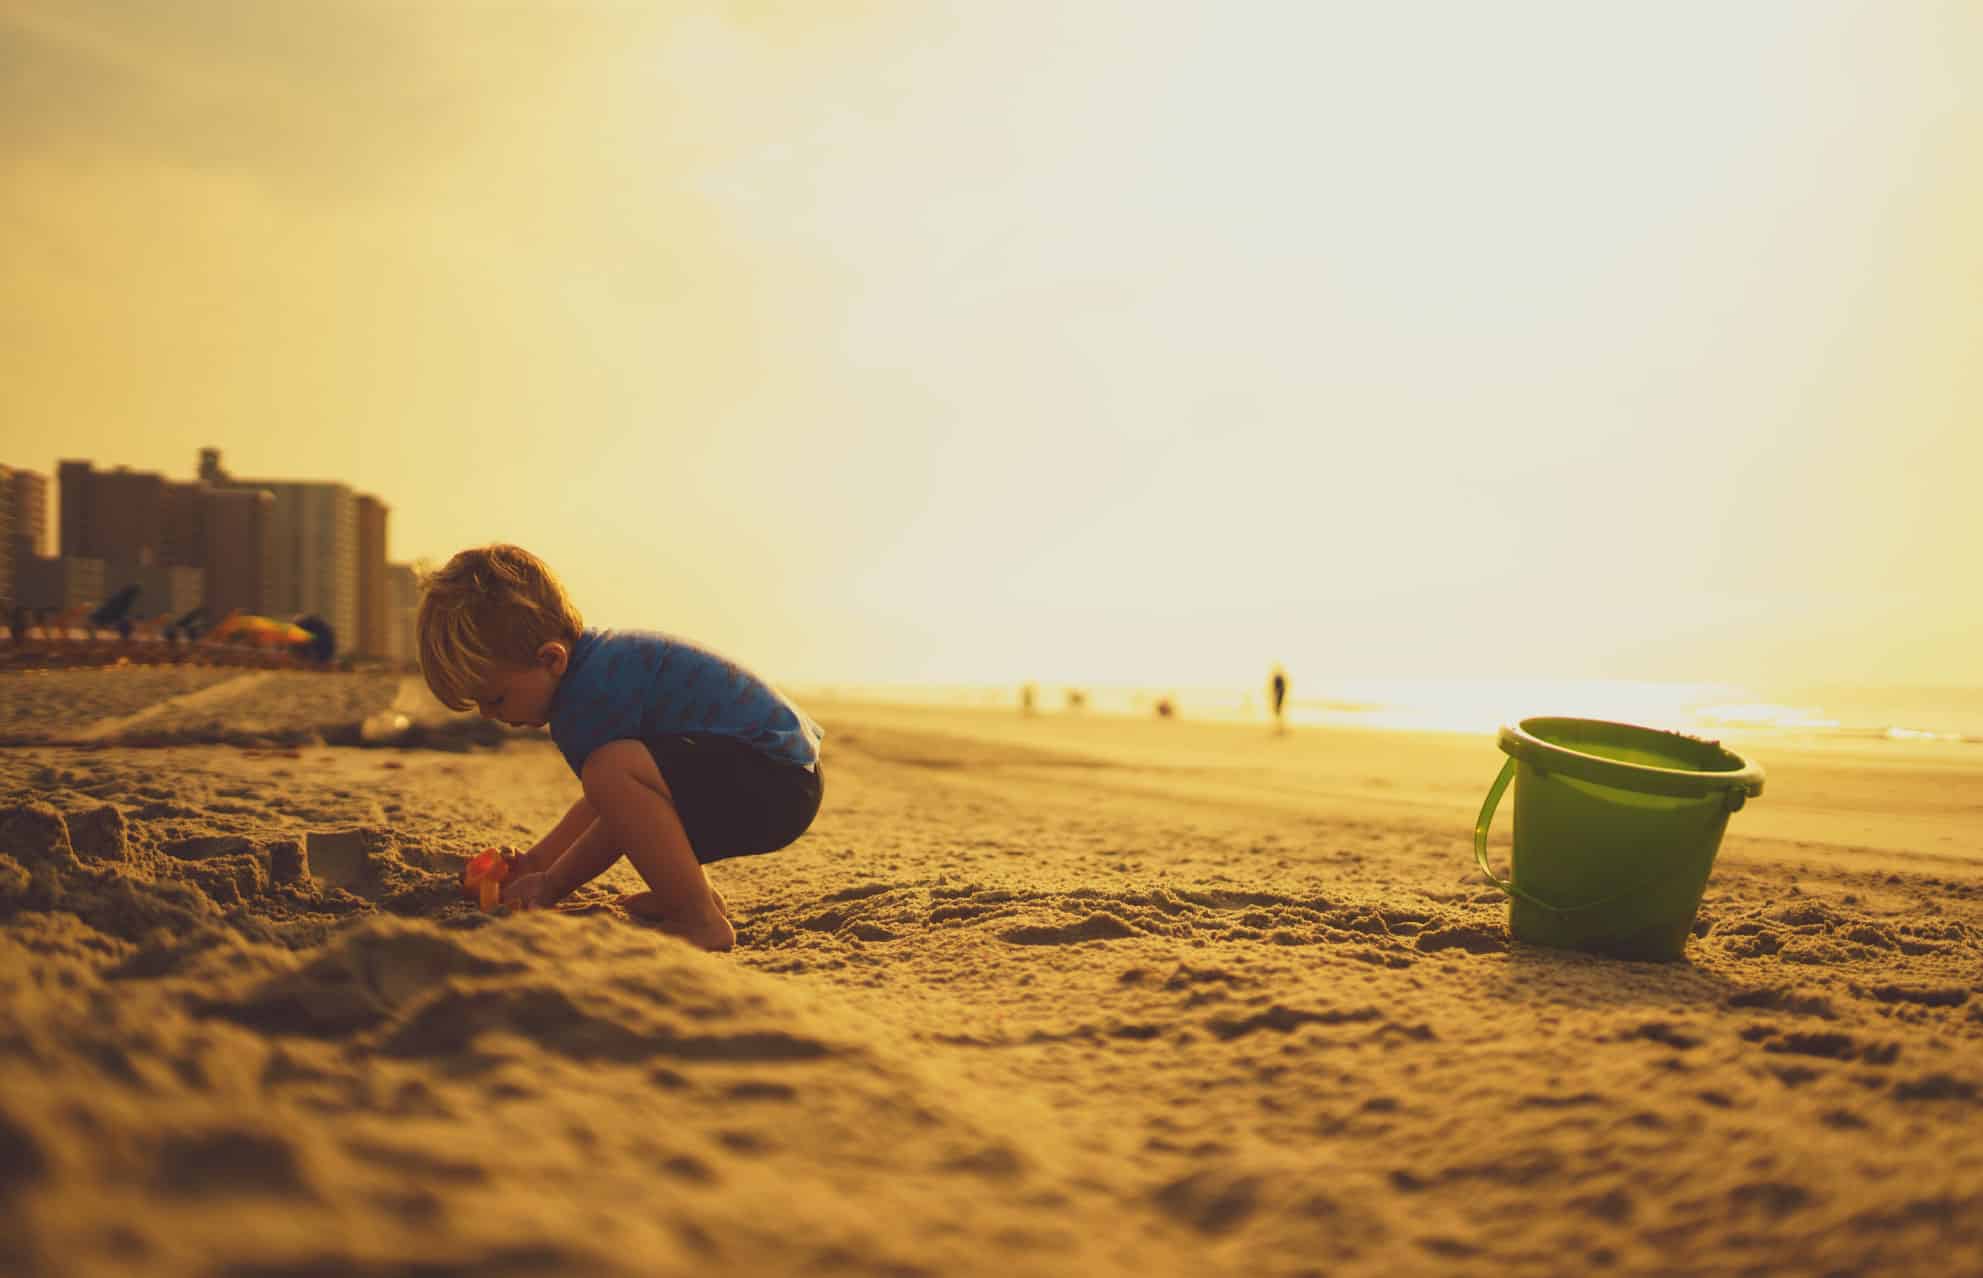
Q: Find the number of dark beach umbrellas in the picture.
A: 3